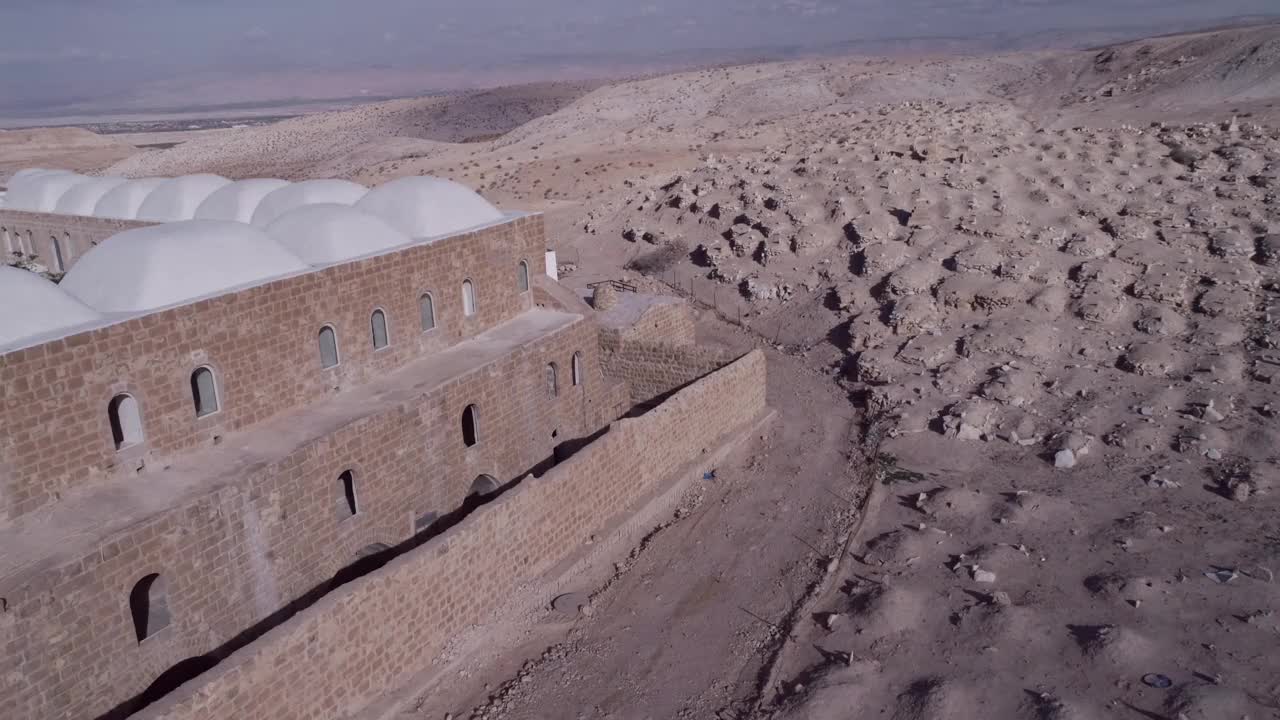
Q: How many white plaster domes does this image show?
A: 10